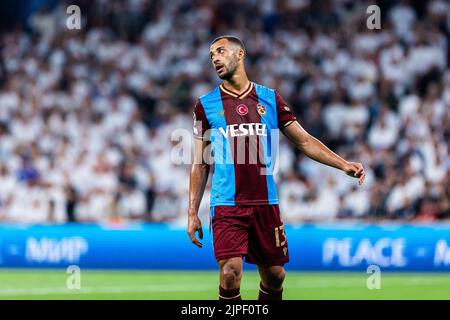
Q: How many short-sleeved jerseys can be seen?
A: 1